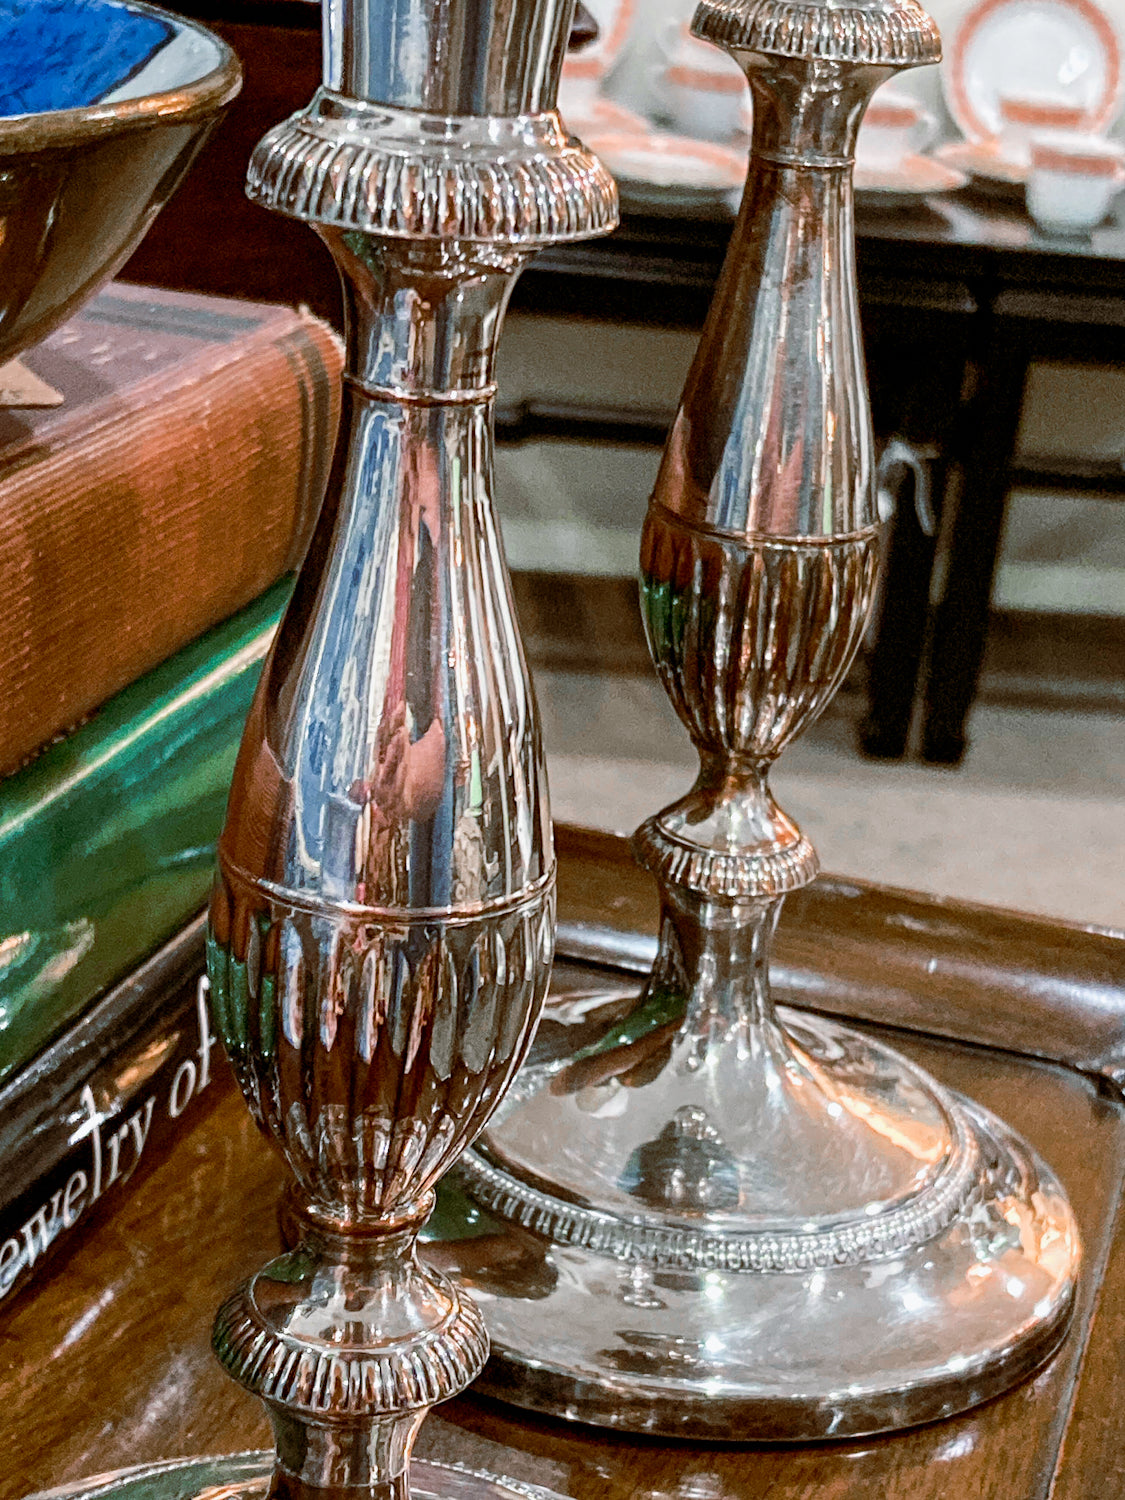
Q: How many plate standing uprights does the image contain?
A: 2